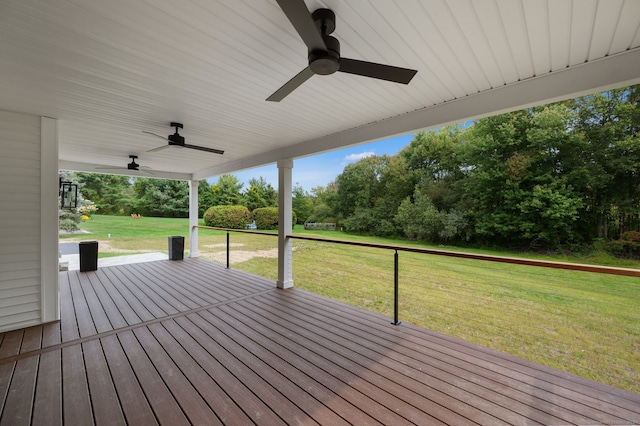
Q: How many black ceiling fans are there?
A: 3